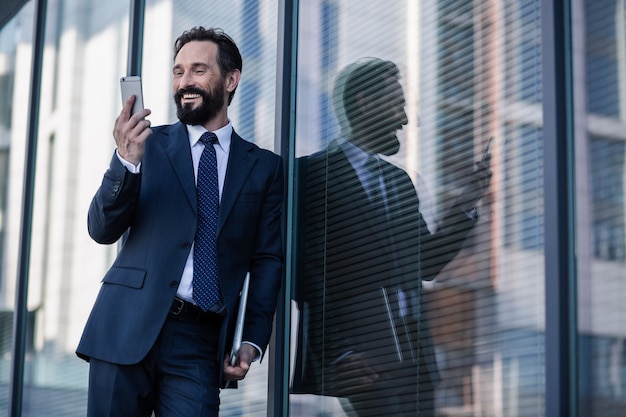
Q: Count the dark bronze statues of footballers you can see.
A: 0